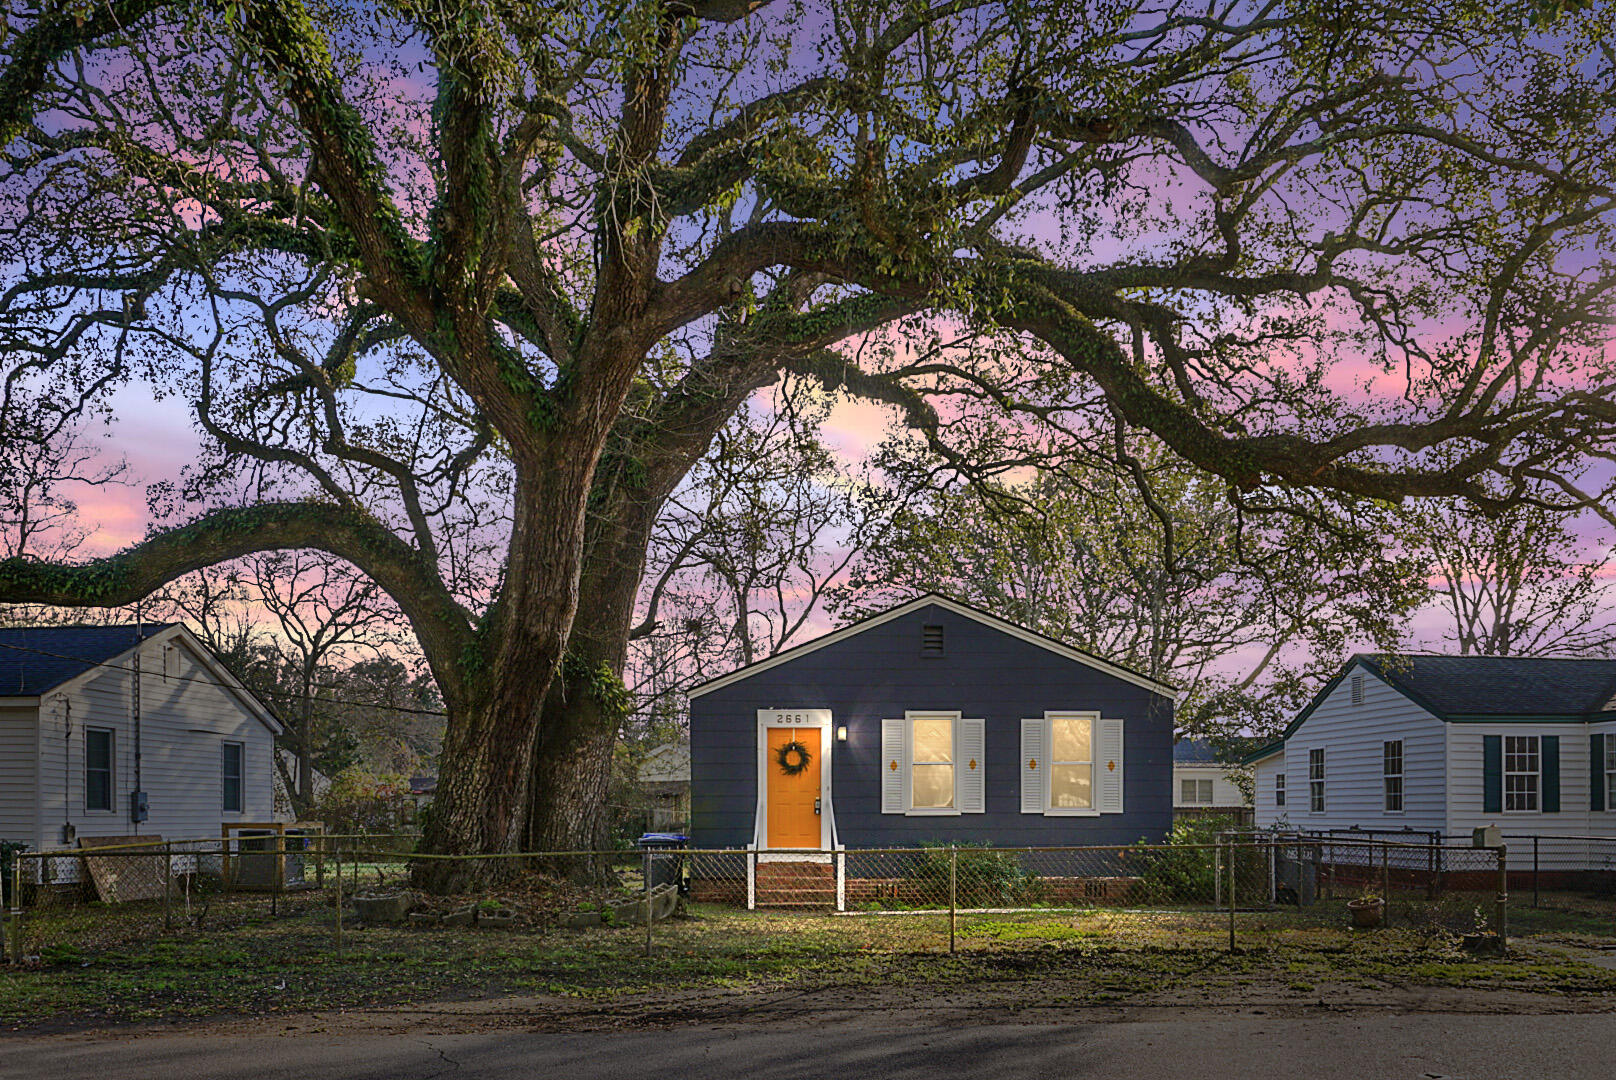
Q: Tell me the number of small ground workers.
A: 0